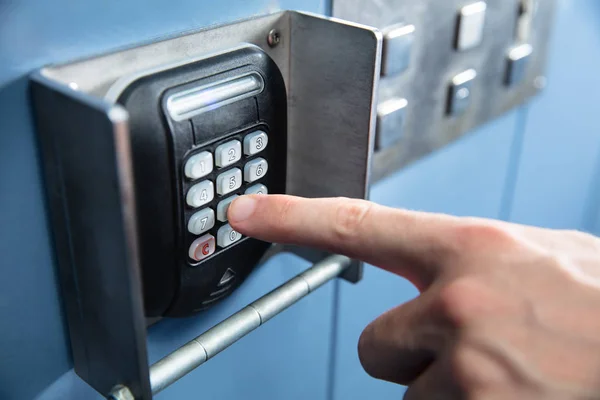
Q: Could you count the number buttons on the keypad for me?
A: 10